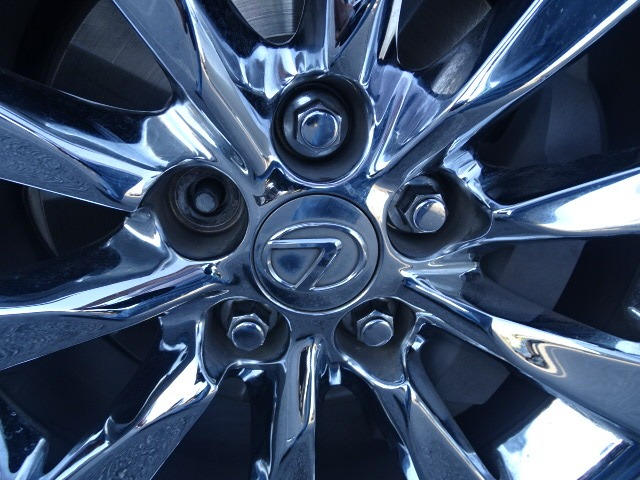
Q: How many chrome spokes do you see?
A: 10